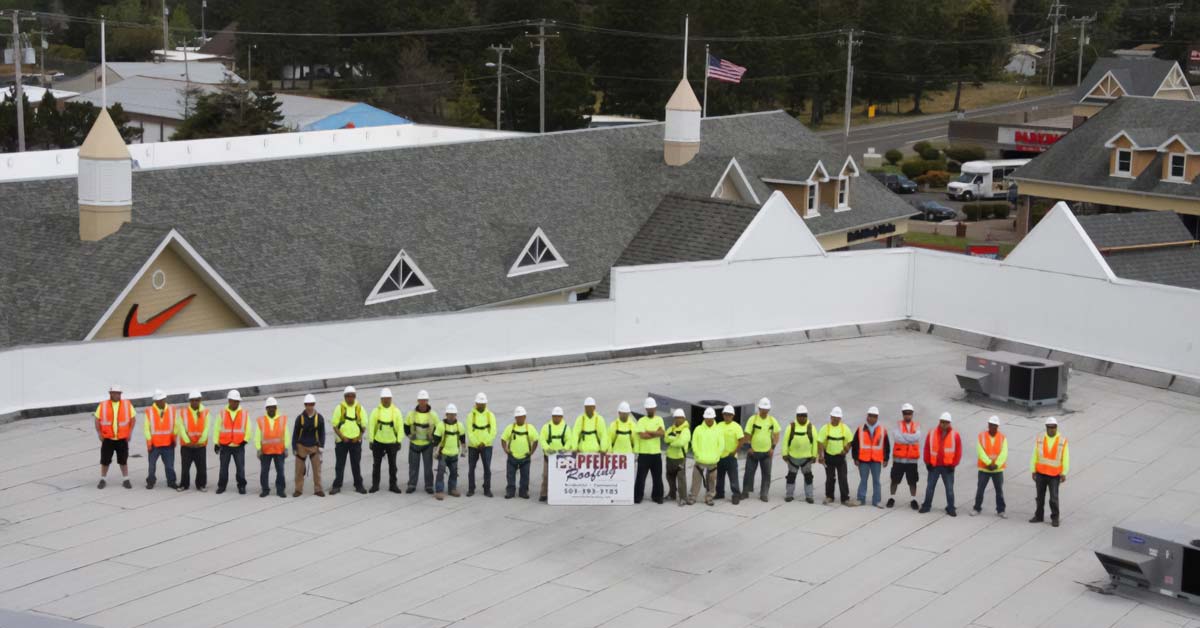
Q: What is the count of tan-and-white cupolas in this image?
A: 2